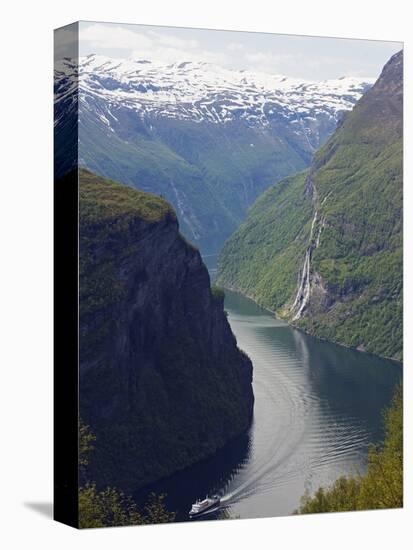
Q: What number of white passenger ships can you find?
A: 1